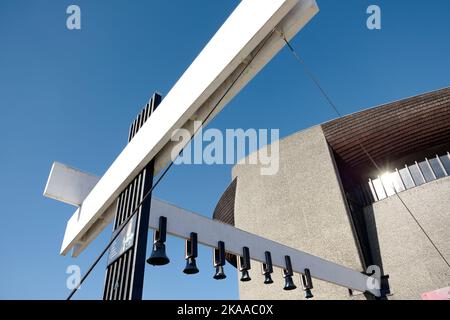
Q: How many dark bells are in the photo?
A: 7